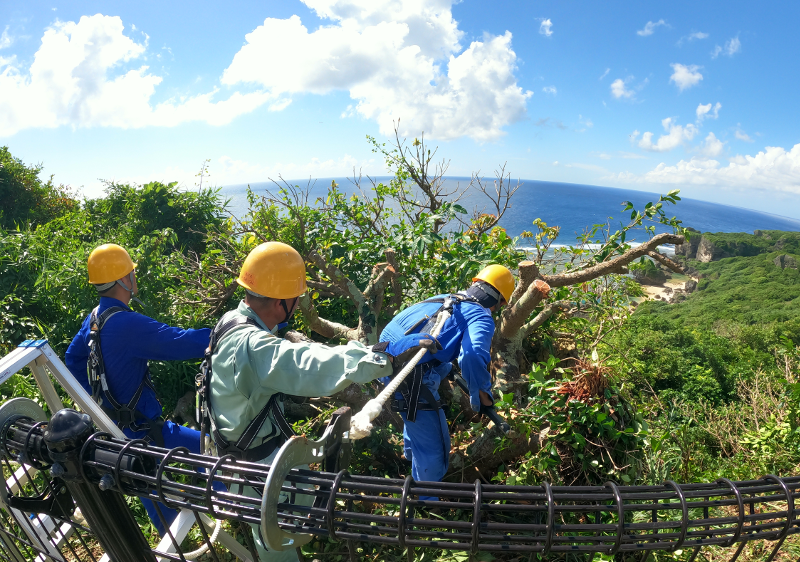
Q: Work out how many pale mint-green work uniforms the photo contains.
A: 1